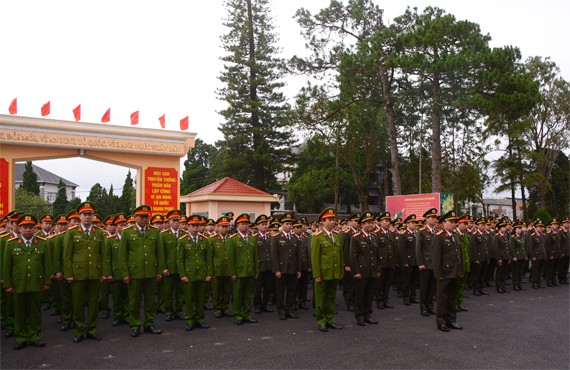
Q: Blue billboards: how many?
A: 0